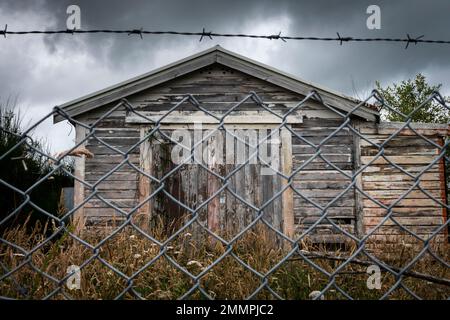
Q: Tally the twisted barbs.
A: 7